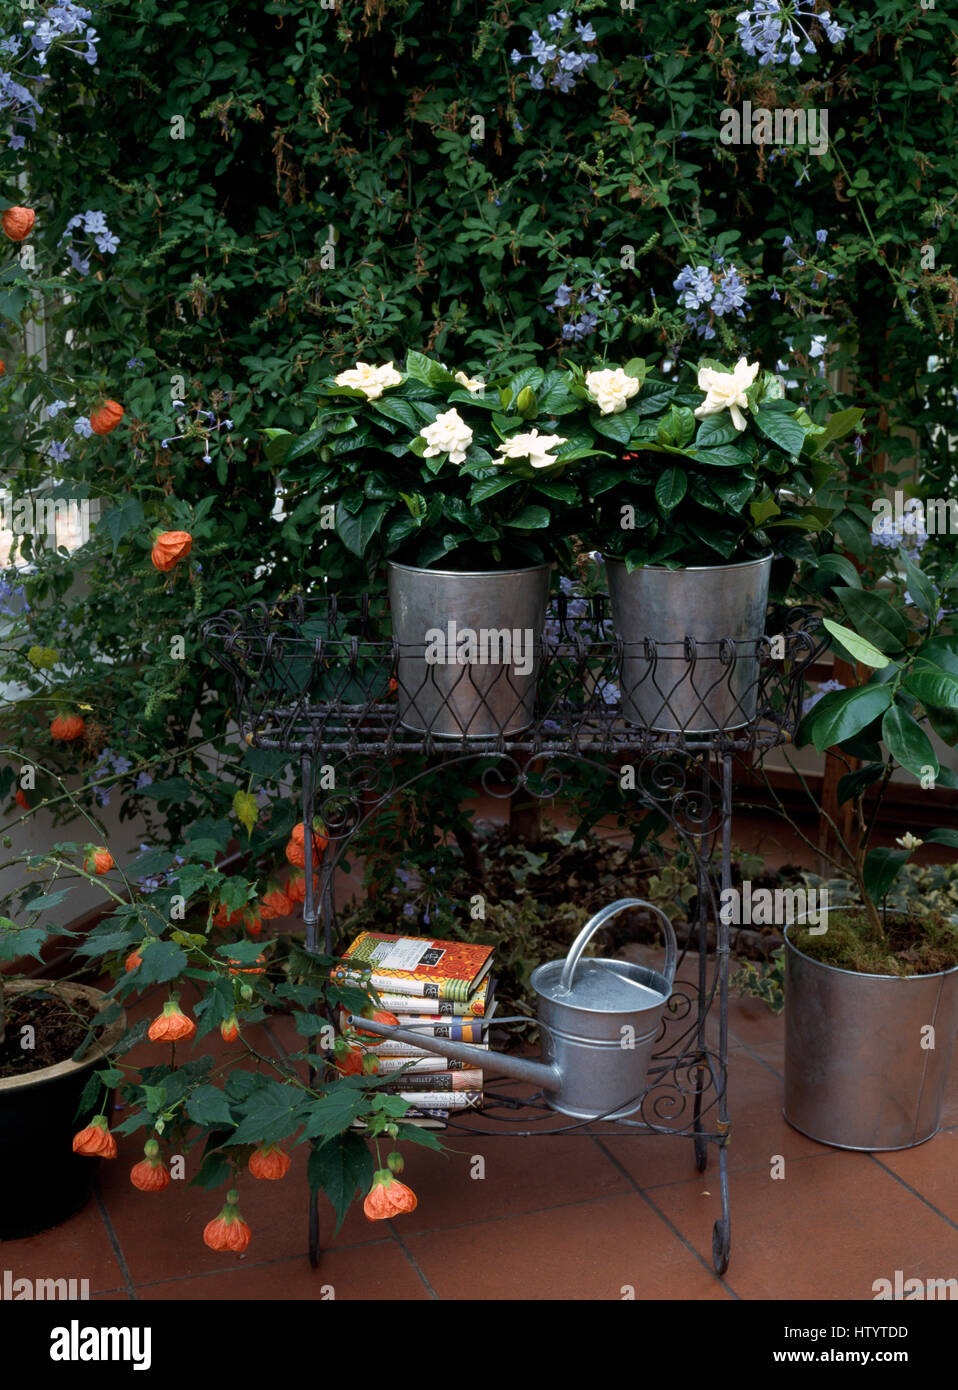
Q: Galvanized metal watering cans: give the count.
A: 1